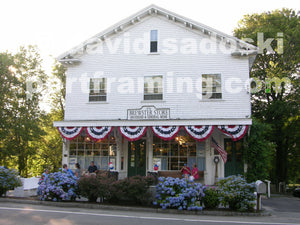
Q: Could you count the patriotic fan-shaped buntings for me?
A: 6